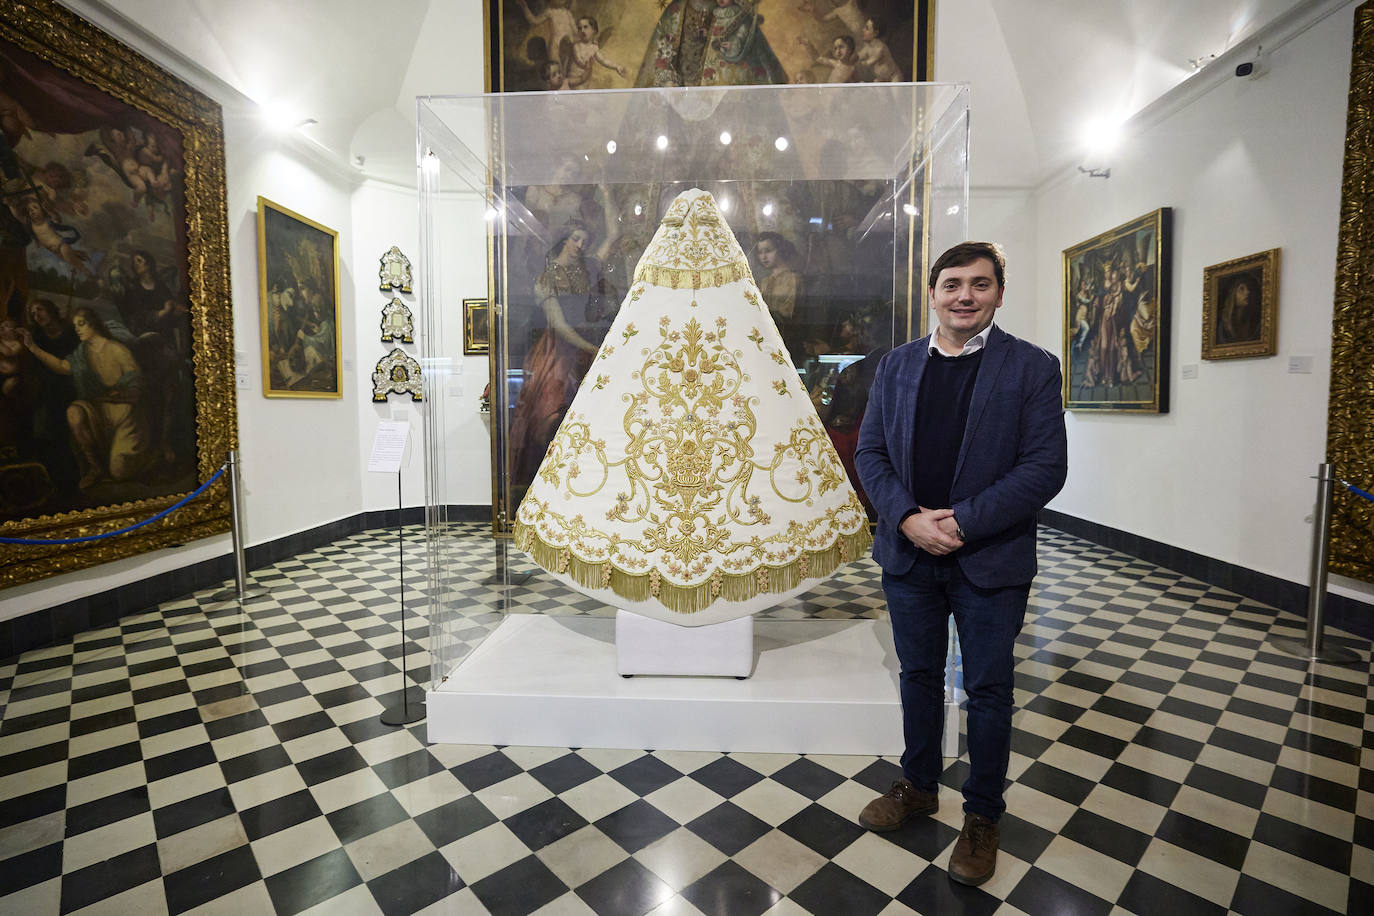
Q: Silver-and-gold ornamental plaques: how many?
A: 3